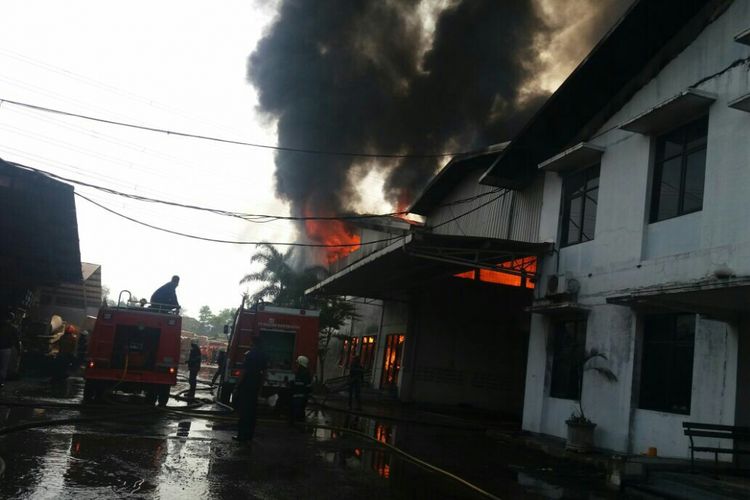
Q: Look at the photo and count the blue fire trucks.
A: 0